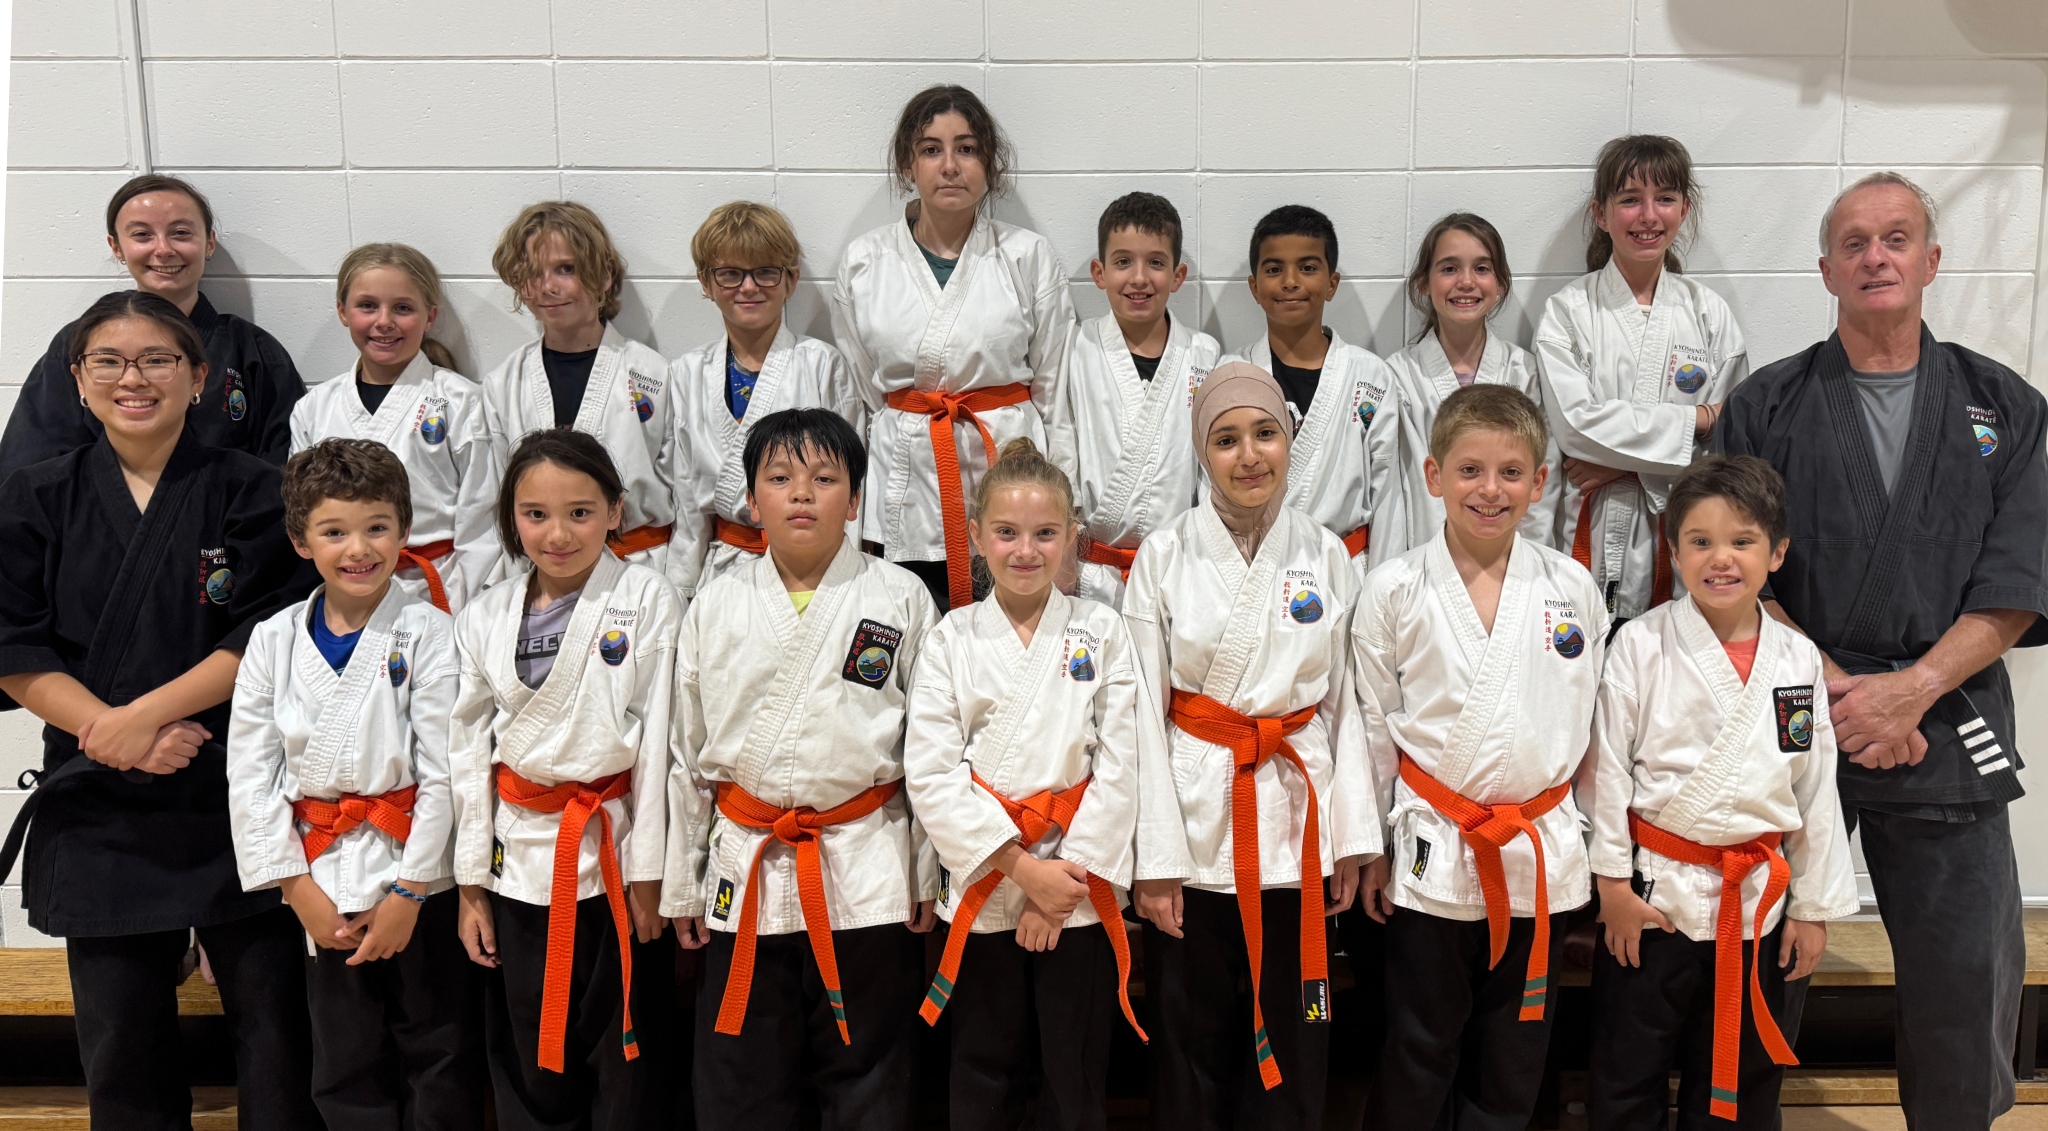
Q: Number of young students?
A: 15